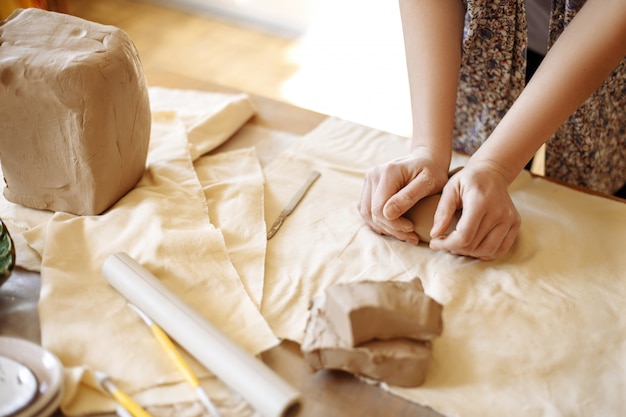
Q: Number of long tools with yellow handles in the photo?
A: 2